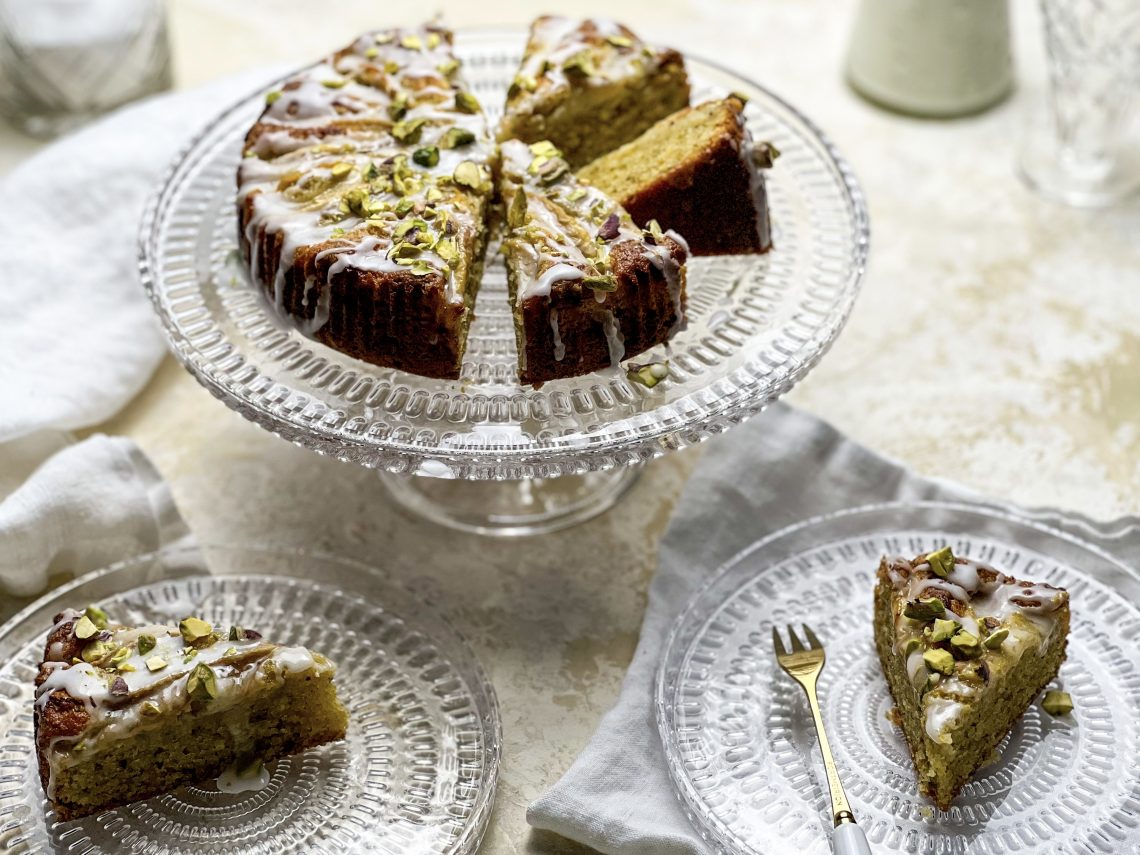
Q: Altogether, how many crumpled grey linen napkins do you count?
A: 1